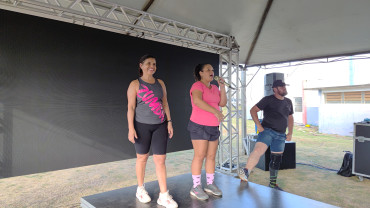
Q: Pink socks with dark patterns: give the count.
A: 2